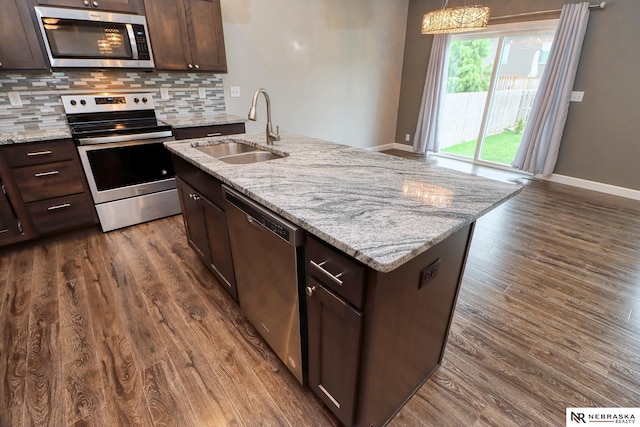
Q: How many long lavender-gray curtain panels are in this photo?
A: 2